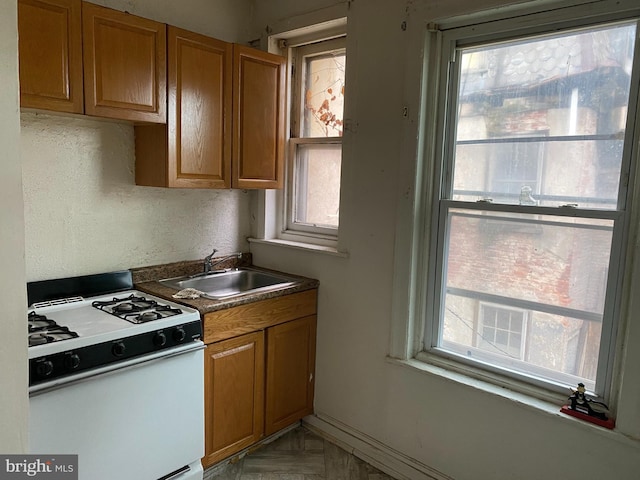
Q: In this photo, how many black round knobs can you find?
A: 5